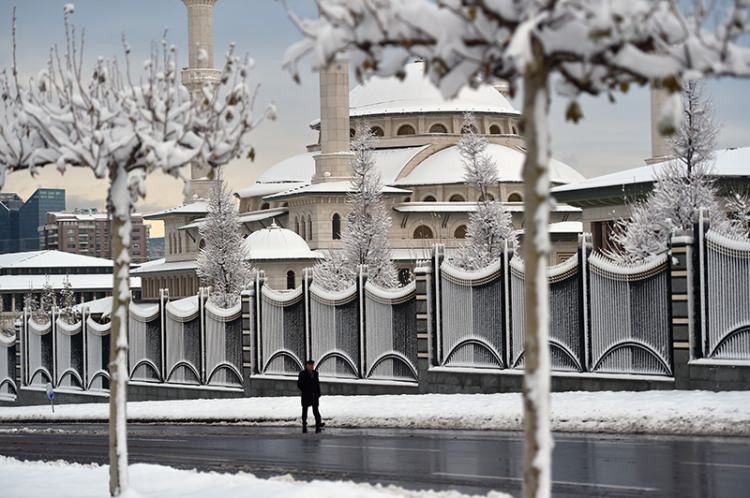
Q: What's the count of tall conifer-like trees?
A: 4